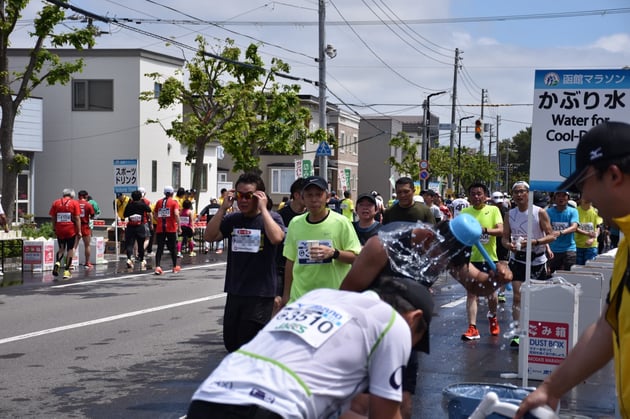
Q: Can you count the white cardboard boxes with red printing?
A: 4